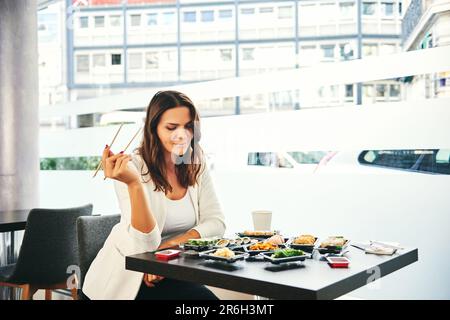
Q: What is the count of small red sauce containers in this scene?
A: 2